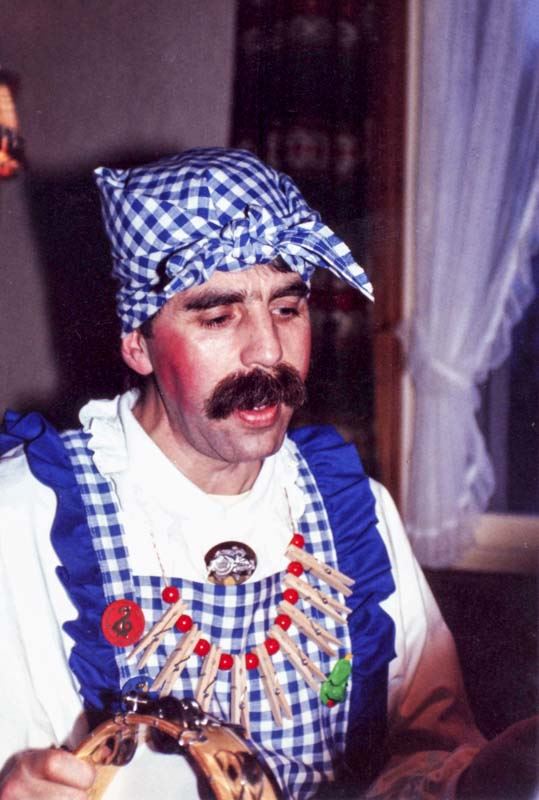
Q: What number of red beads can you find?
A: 10